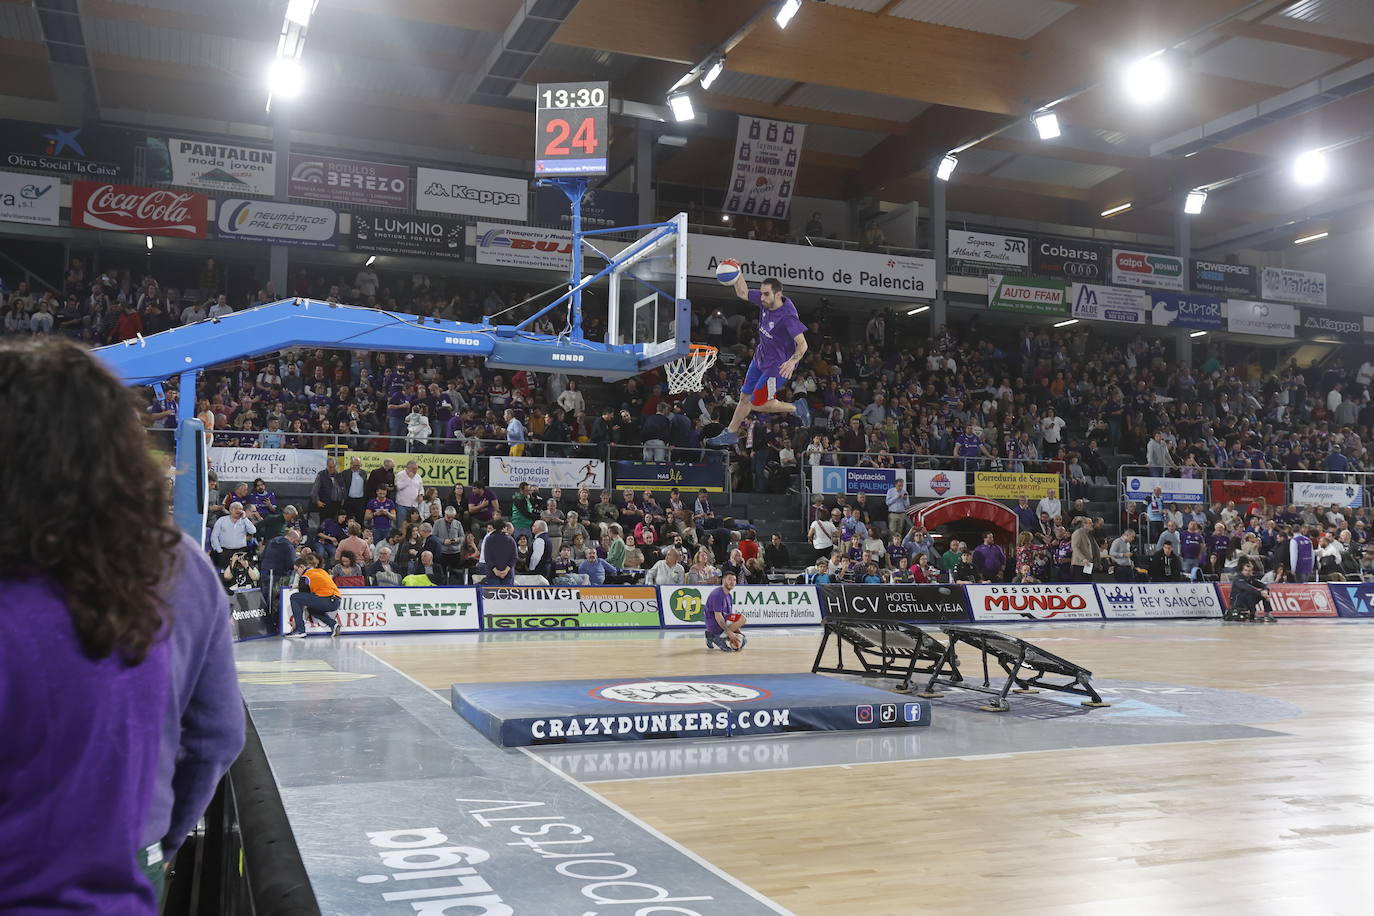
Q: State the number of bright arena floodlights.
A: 10